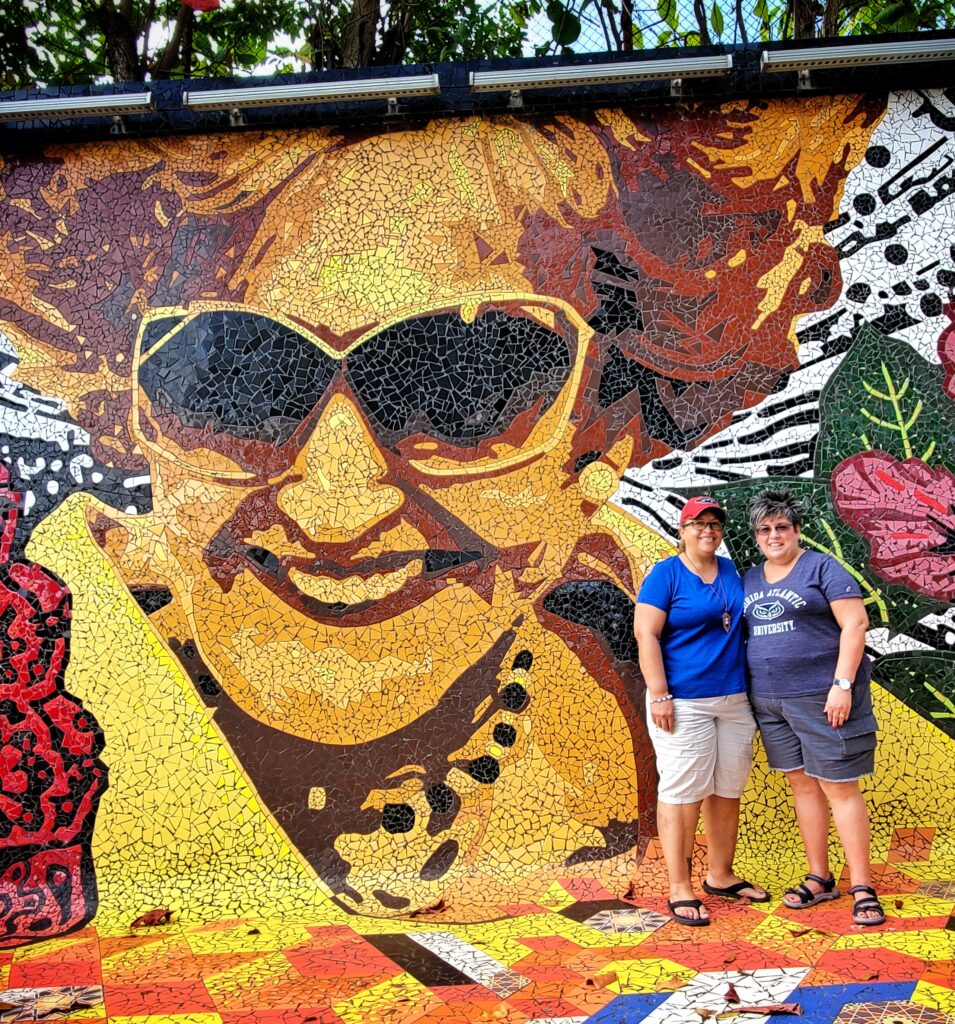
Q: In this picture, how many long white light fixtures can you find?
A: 4